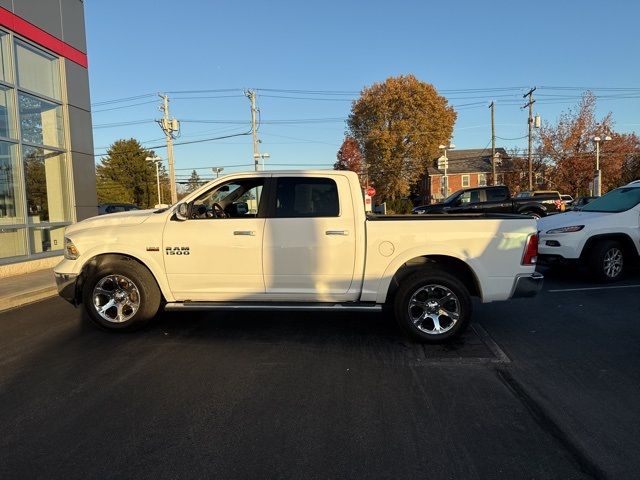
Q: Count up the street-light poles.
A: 5